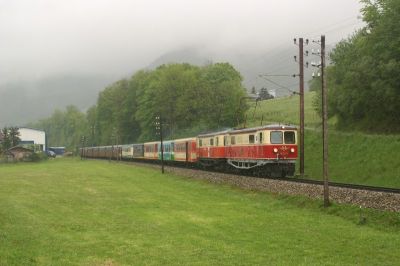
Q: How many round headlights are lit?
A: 3